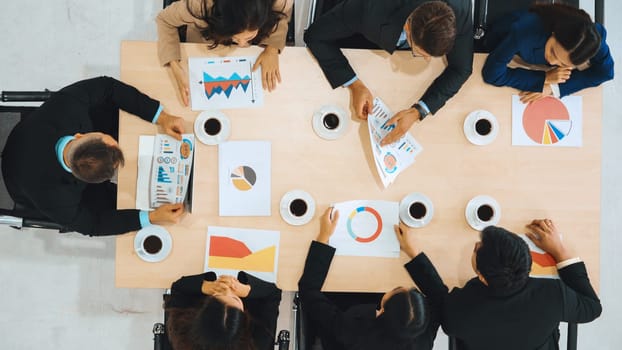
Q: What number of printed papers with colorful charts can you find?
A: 8